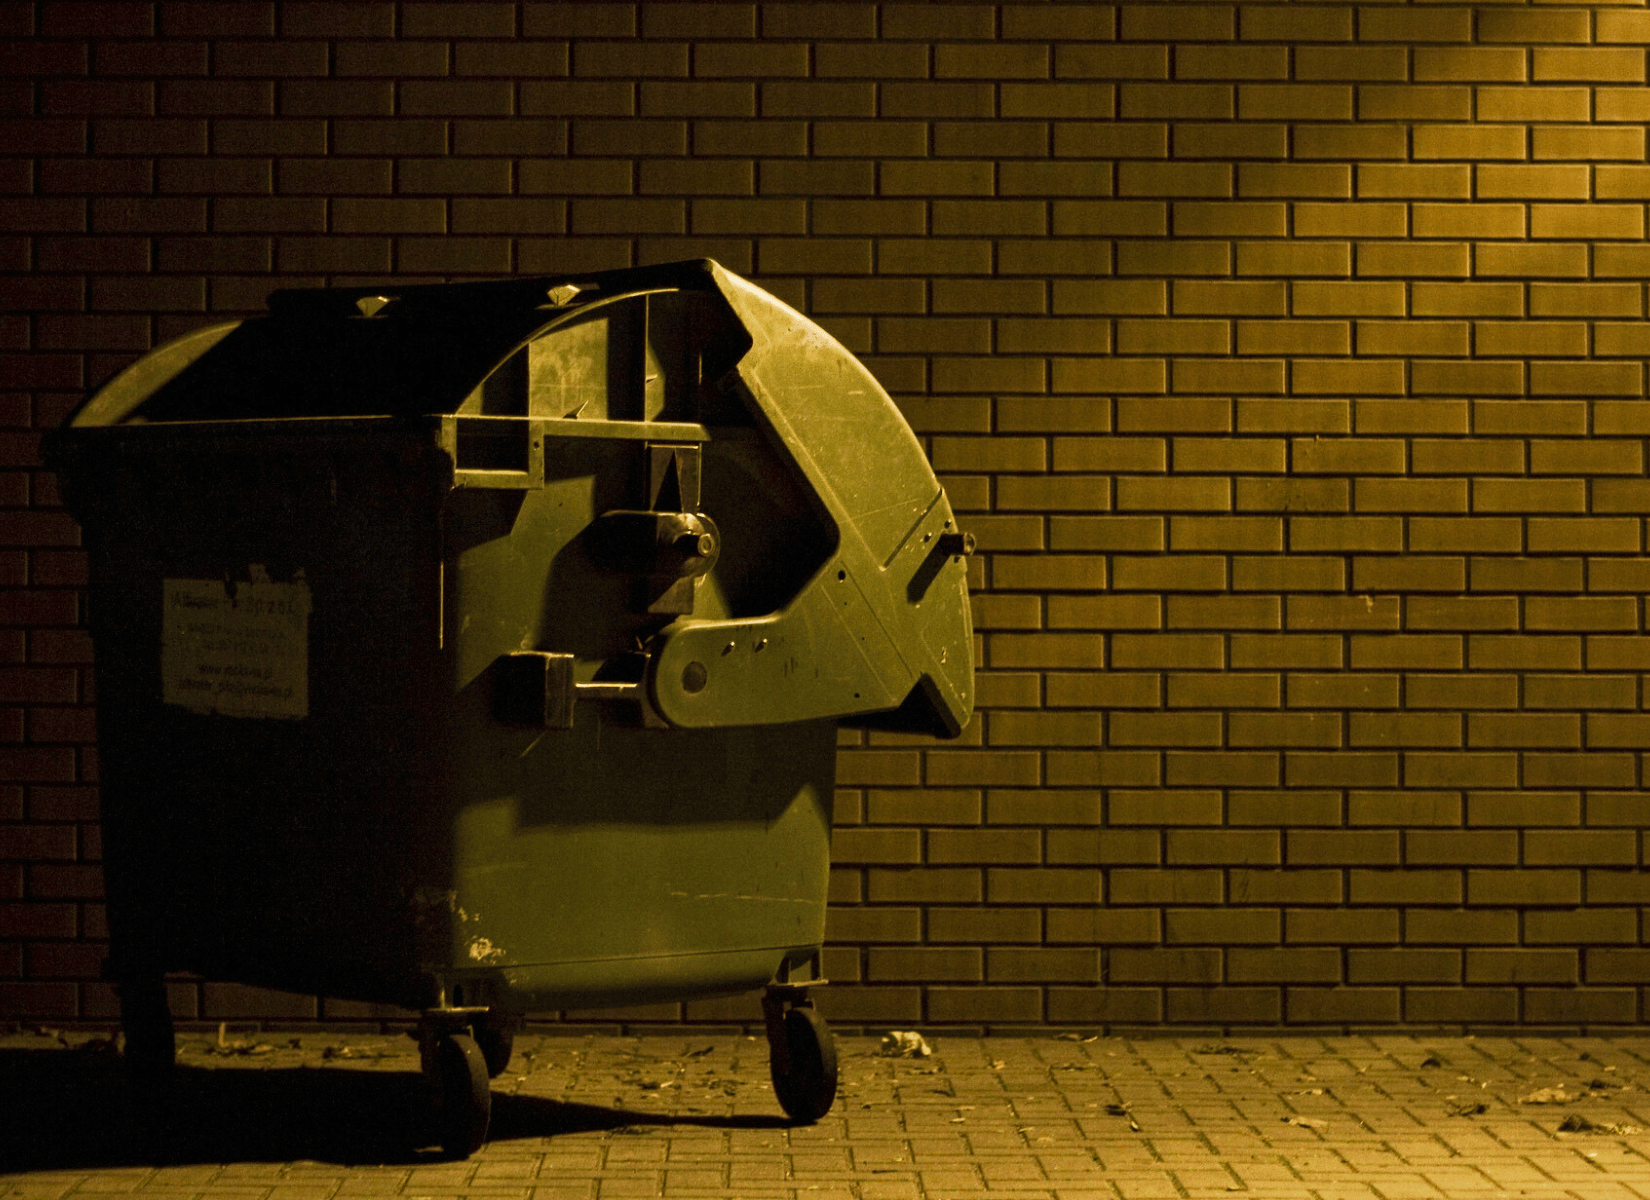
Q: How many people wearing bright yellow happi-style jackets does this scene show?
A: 0